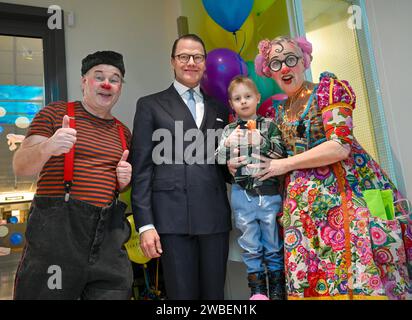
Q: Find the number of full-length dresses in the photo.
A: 1